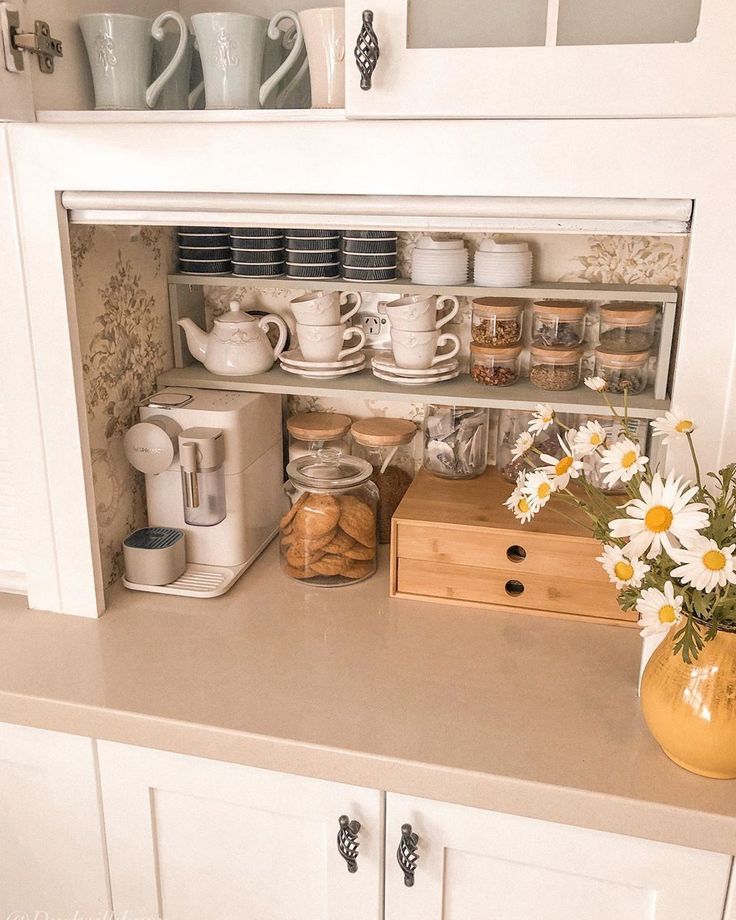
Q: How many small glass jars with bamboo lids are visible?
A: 6